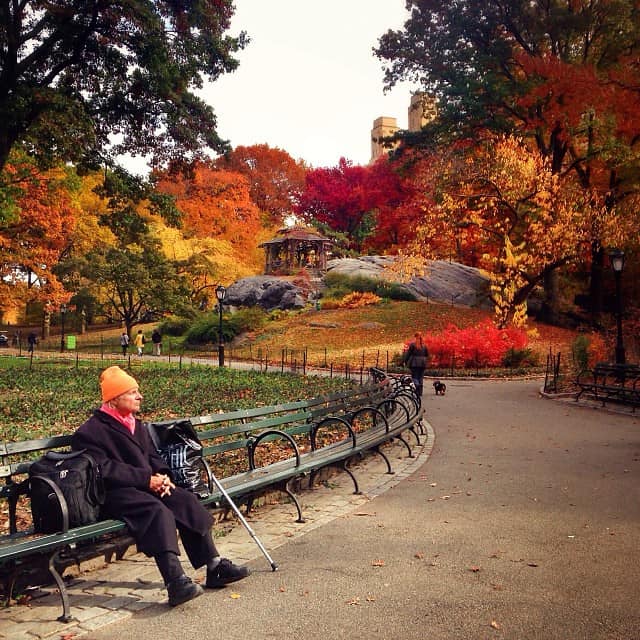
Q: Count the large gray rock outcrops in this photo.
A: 2